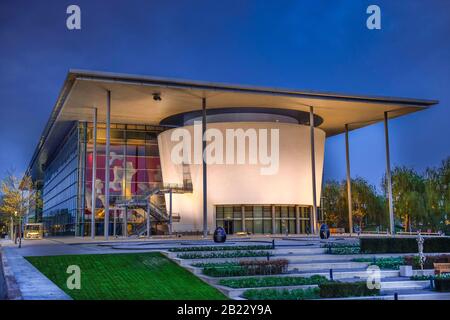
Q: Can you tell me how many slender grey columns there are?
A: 6